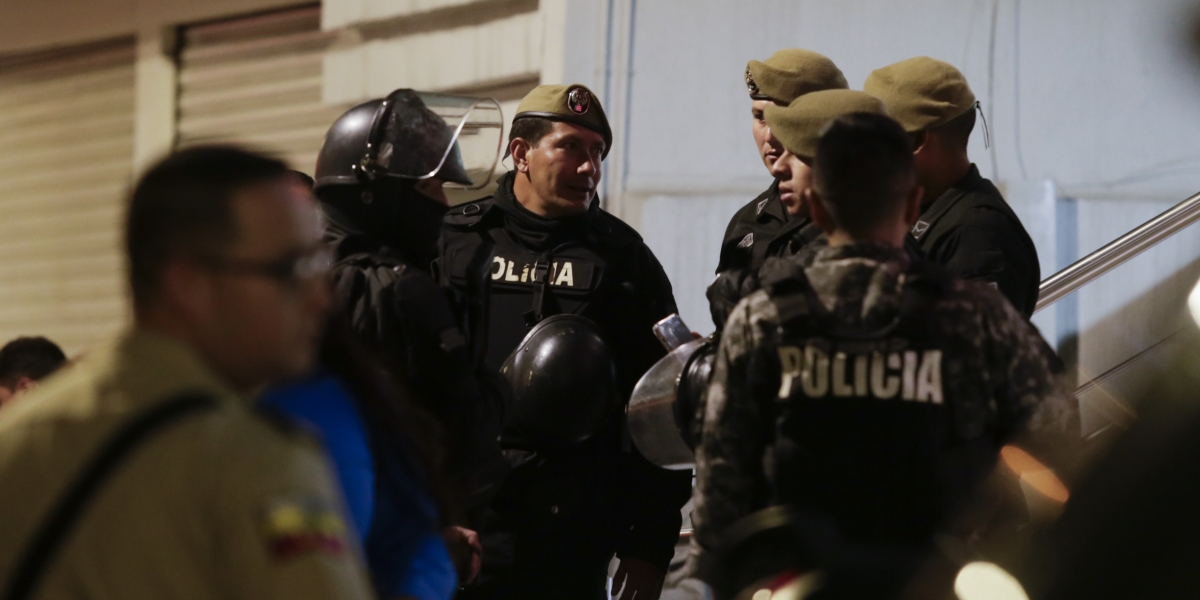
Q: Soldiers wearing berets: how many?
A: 4